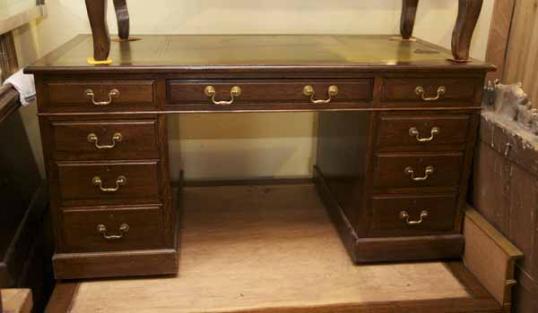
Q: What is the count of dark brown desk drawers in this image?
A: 9